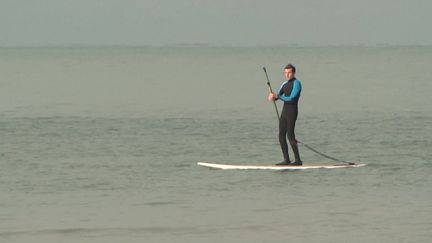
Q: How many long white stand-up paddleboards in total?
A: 1